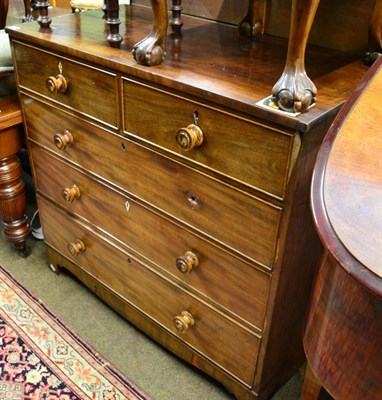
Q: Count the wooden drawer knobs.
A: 7